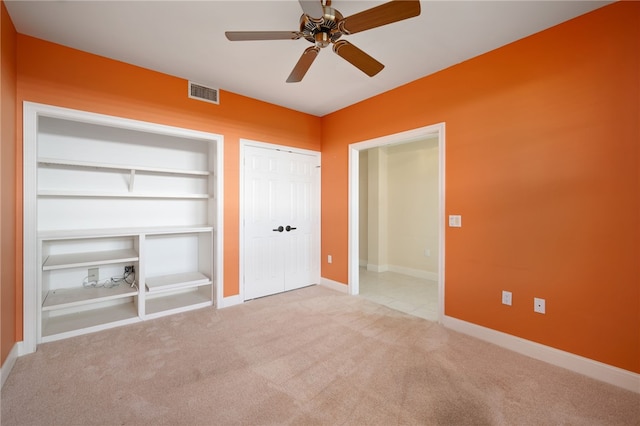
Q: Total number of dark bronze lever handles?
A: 2